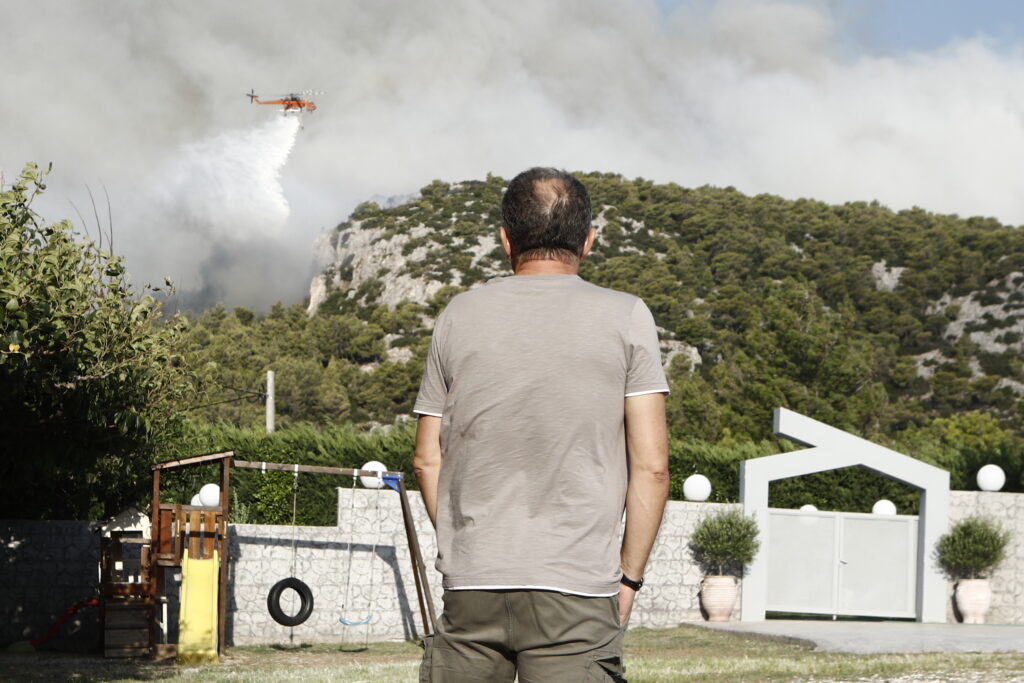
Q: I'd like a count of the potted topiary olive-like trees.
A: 2